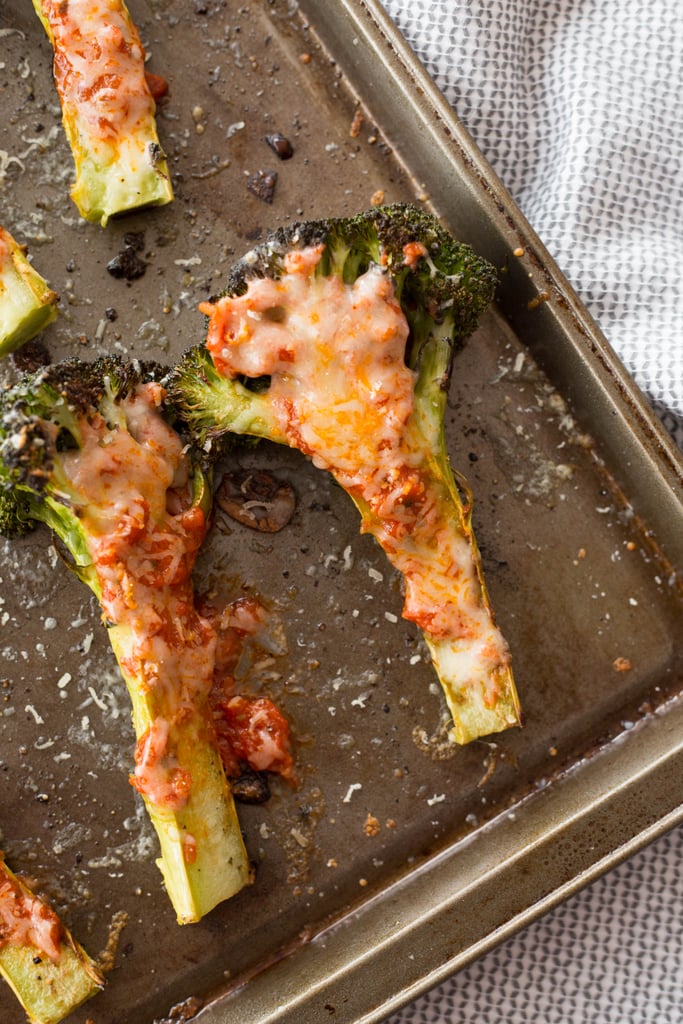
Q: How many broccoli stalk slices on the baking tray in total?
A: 5